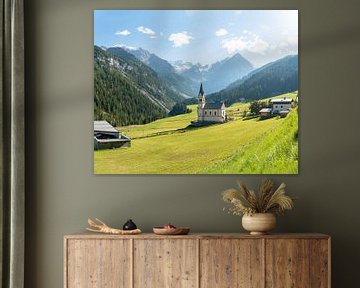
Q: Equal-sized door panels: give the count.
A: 4